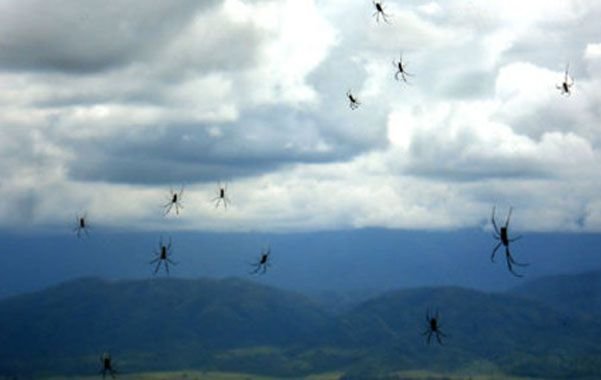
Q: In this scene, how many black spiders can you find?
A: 12